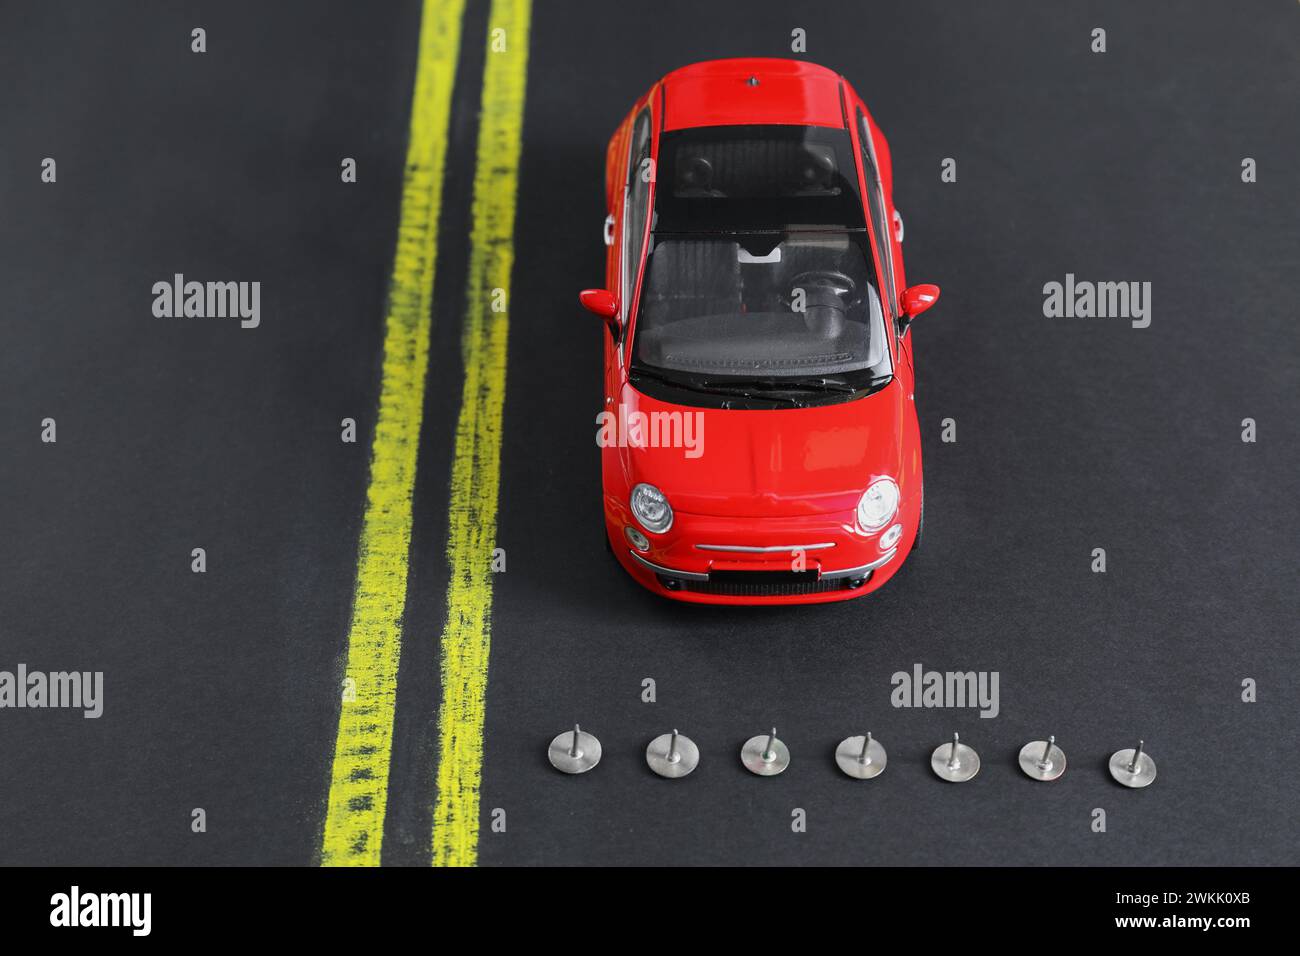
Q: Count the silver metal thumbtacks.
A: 7